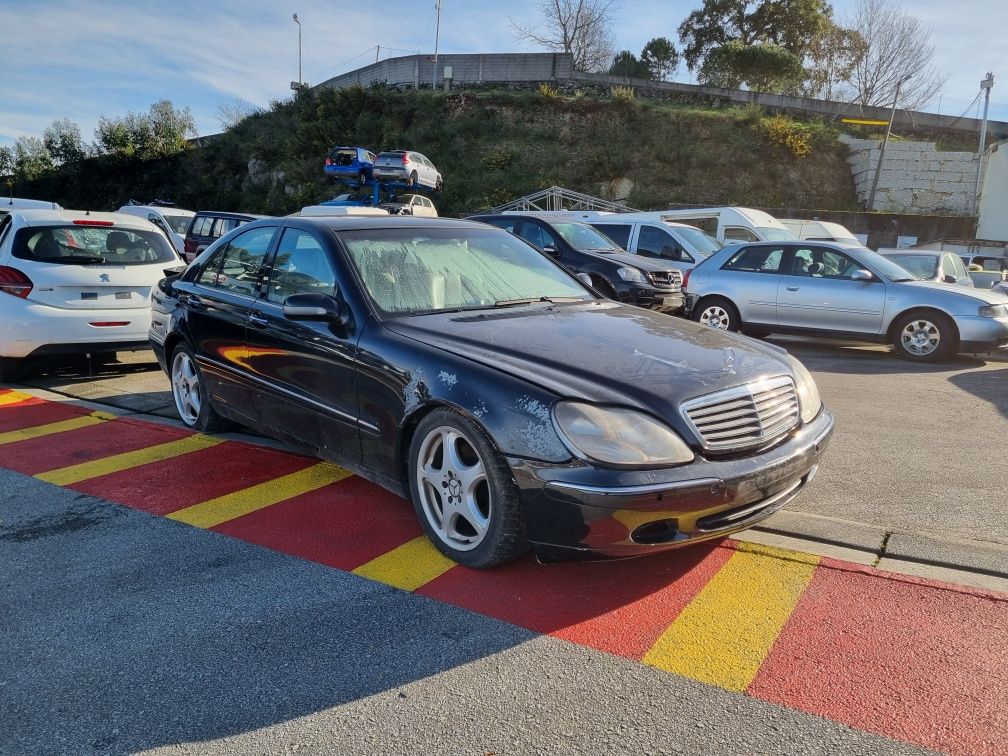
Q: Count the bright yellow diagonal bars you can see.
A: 6